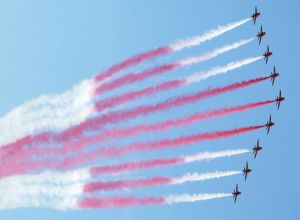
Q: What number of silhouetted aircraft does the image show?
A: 9